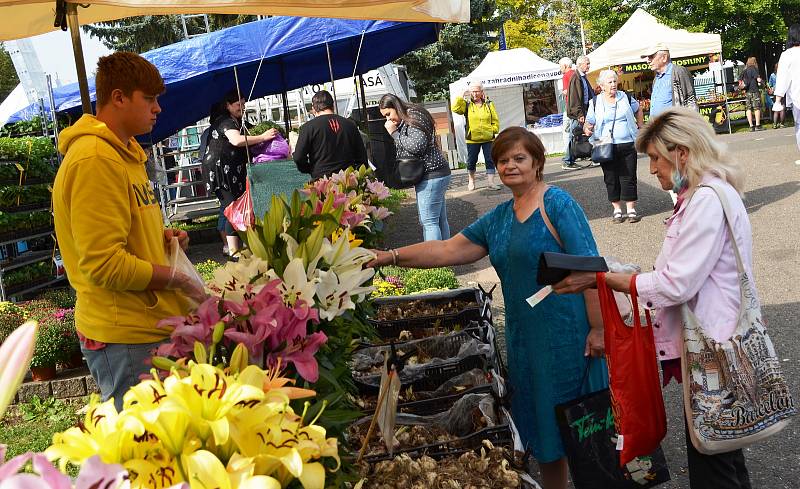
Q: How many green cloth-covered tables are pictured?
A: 1